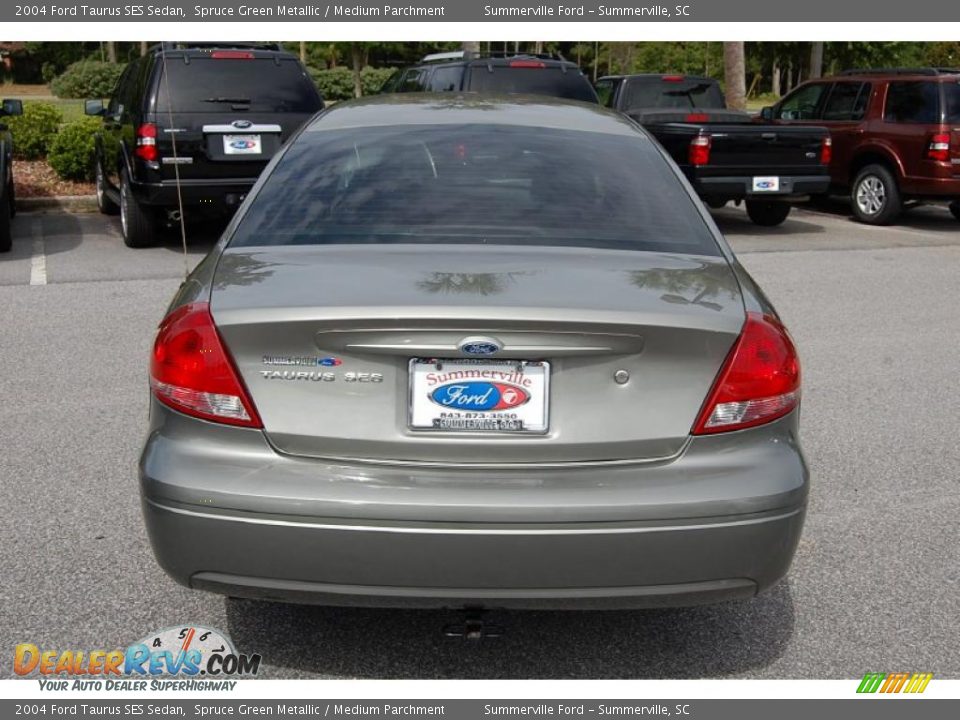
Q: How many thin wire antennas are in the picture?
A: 1